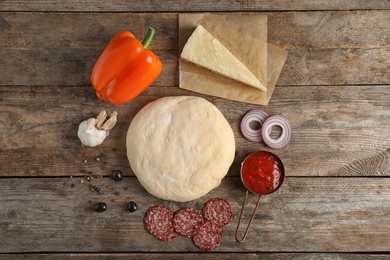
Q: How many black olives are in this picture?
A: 3